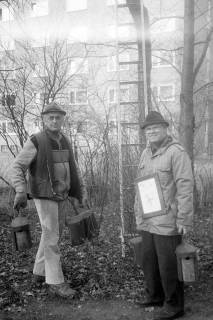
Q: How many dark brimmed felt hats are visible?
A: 2